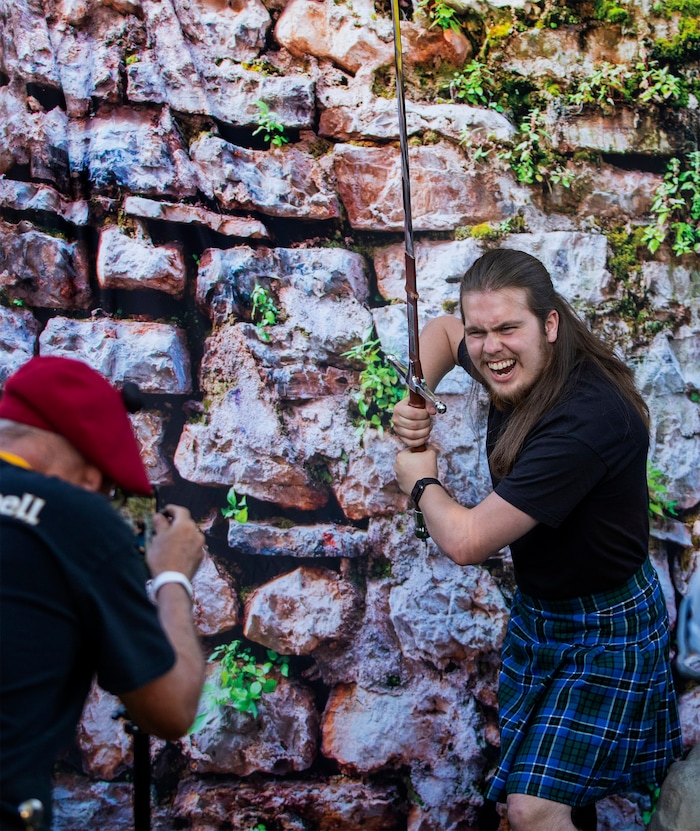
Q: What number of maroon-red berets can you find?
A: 1